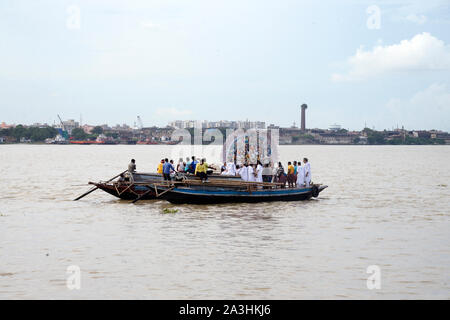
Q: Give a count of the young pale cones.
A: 0